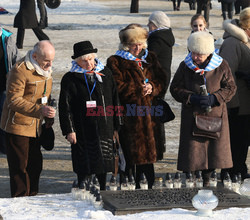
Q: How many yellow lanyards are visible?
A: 0